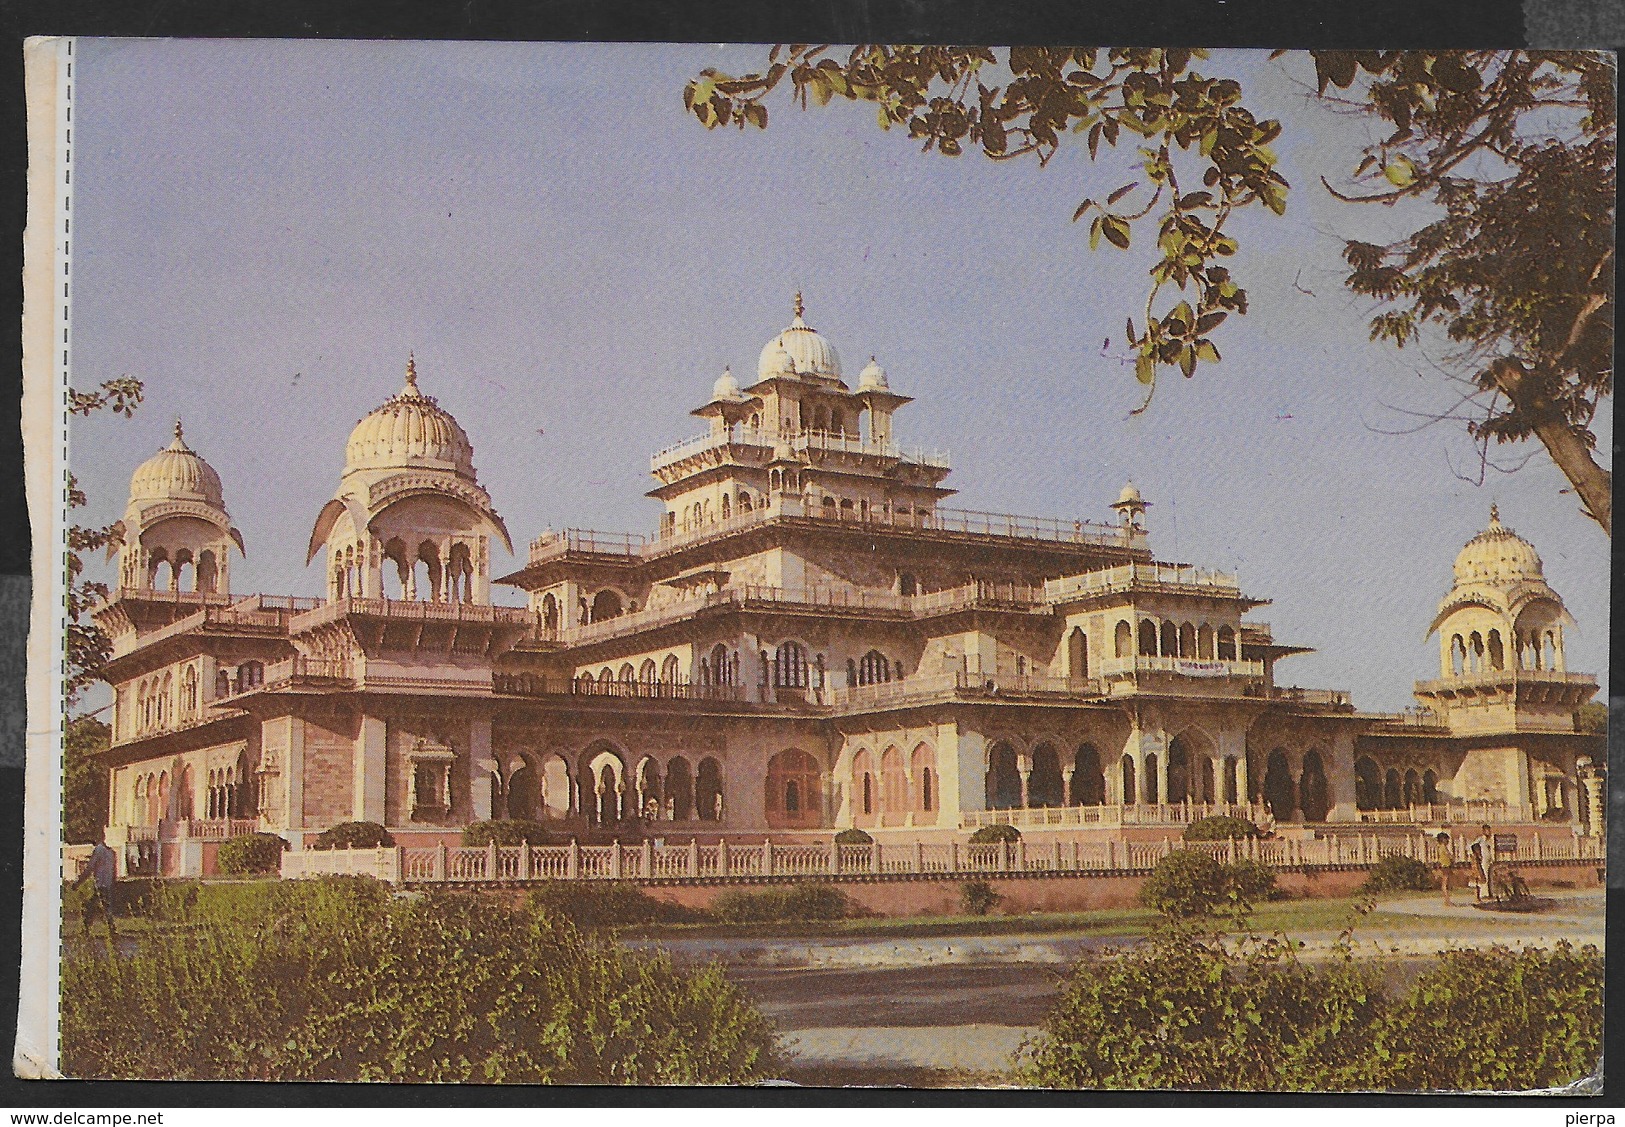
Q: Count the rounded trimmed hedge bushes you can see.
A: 6